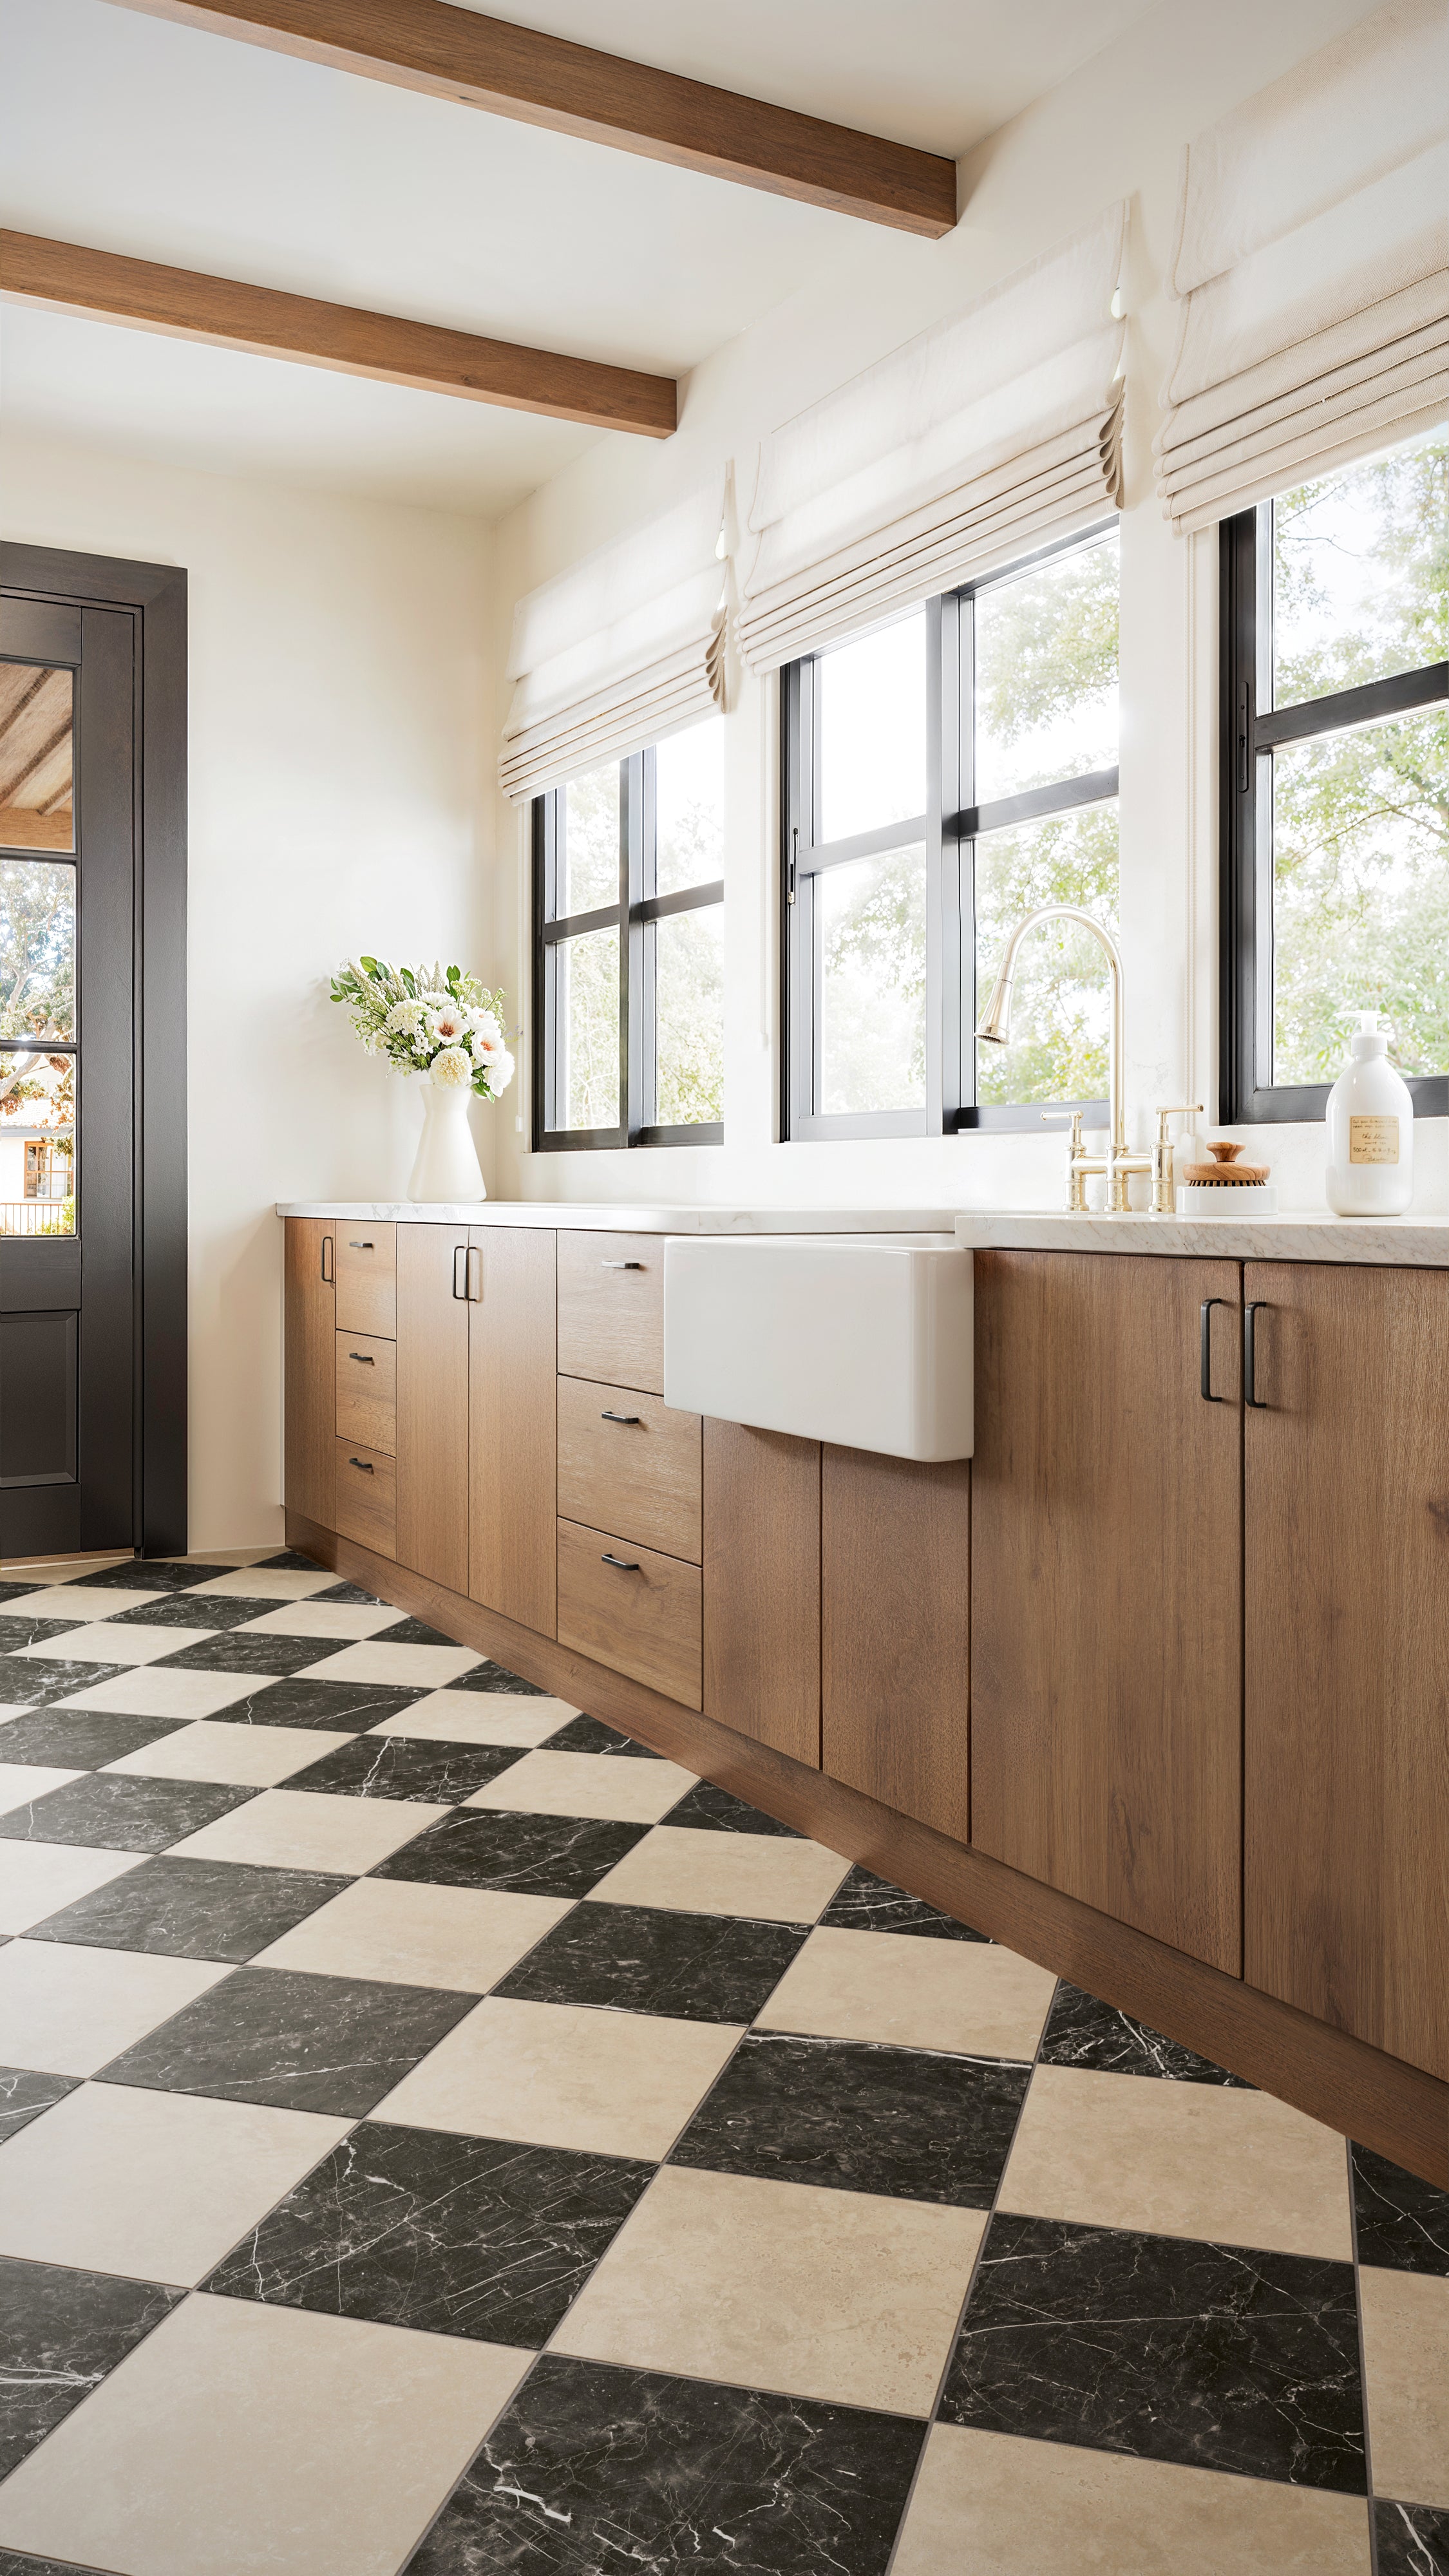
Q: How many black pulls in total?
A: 11